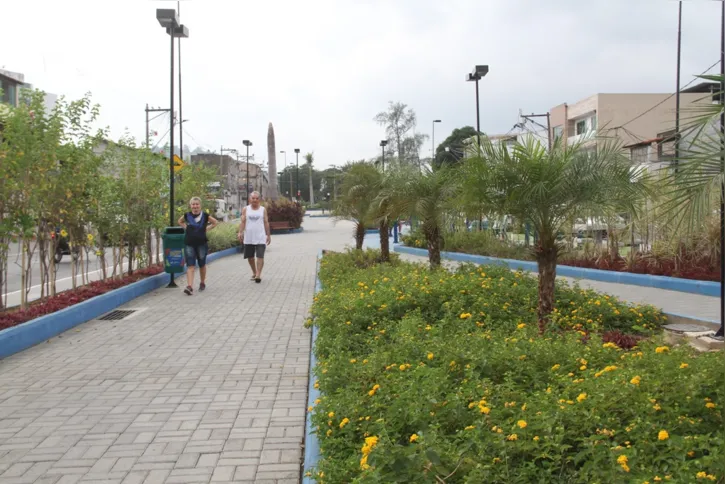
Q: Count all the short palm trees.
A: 4